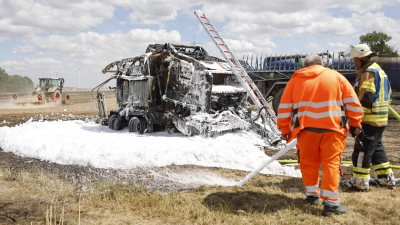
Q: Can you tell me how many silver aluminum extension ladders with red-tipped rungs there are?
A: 1